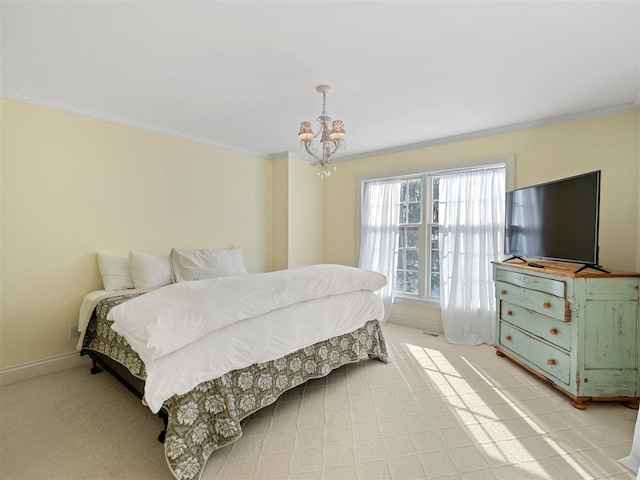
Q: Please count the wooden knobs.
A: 6